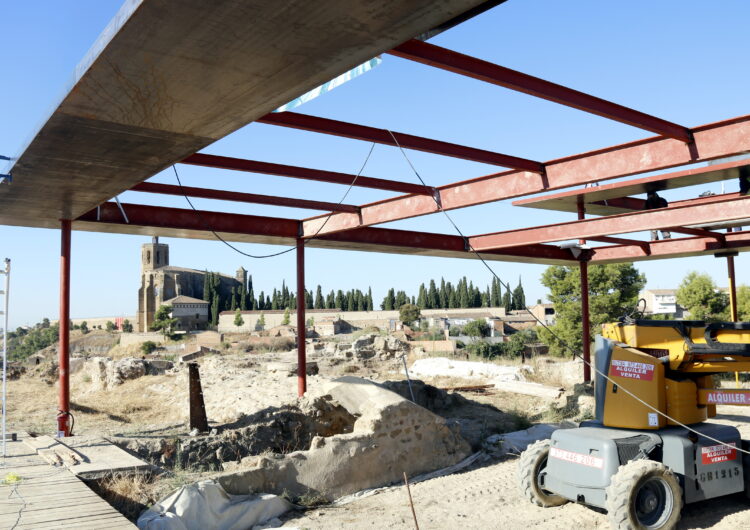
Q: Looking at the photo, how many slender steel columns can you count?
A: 4